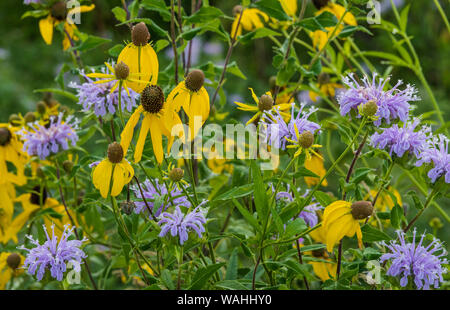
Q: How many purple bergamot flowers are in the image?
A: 11